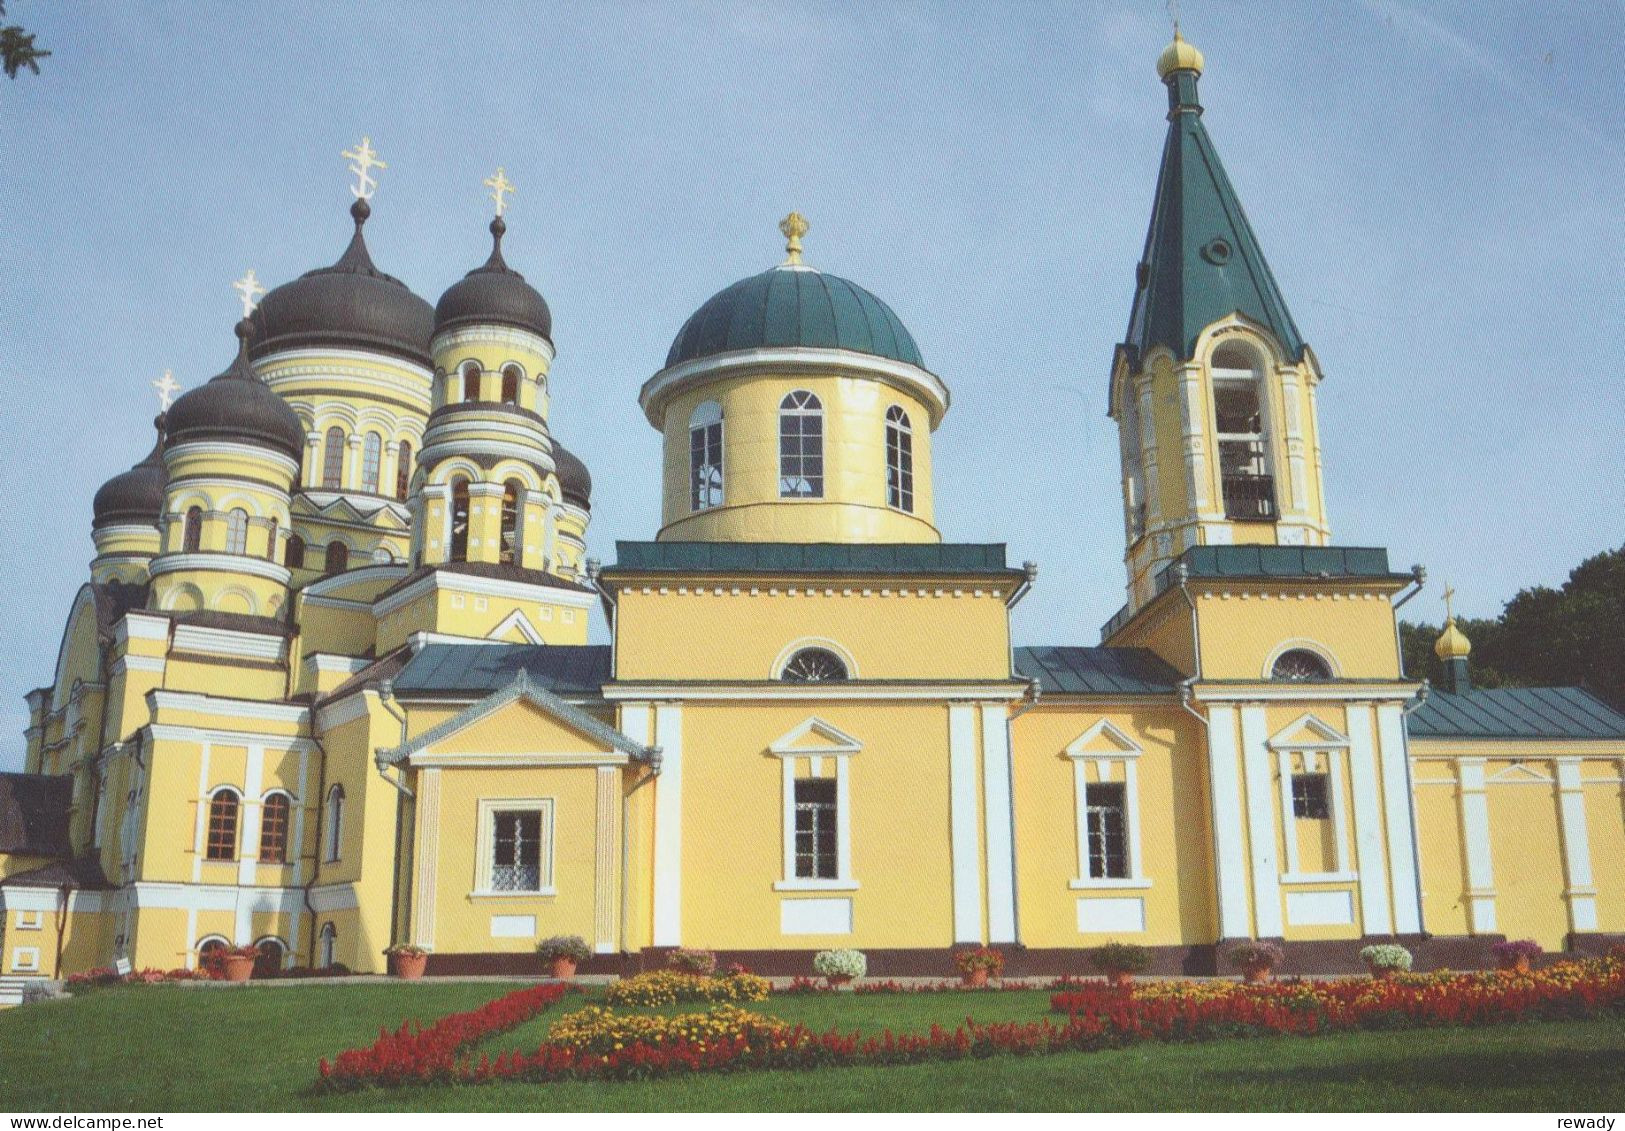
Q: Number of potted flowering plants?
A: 10